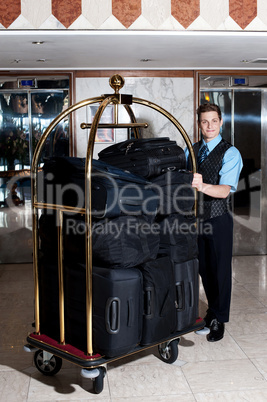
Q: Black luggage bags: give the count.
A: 8